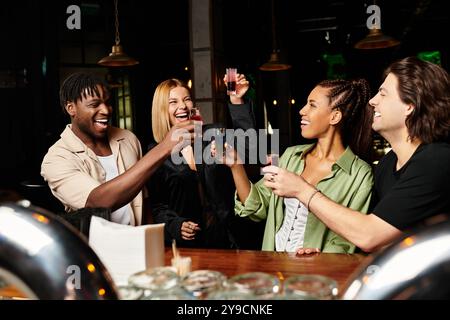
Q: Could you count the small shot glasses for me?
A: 4